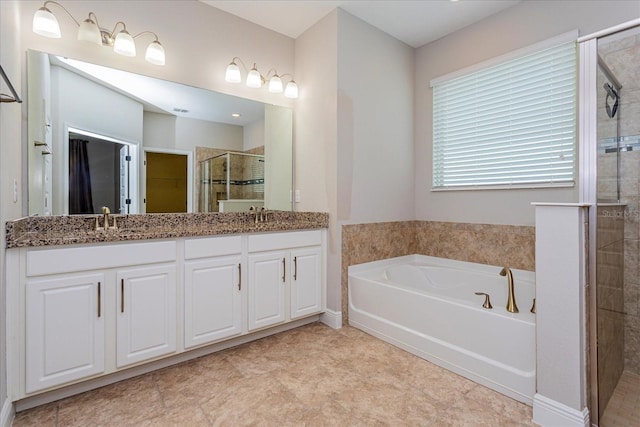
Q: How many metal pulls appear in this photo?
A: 5